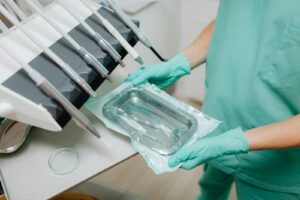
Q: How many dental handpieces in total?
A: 6